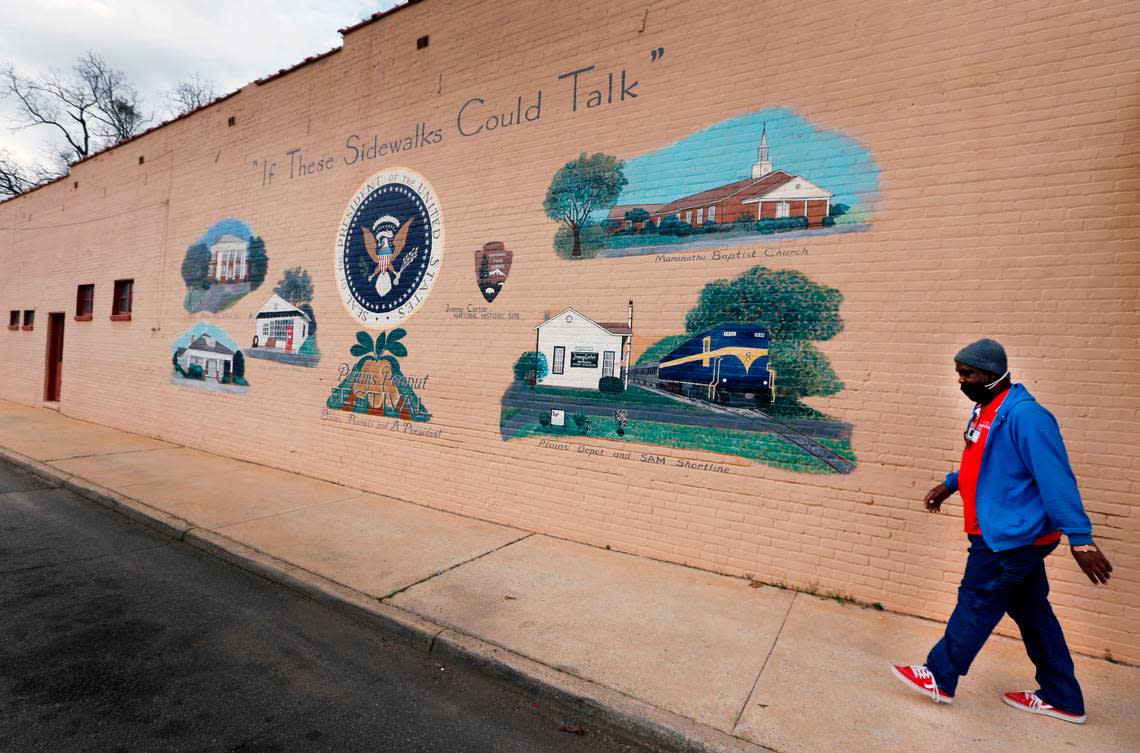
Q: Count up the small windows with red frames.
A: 4